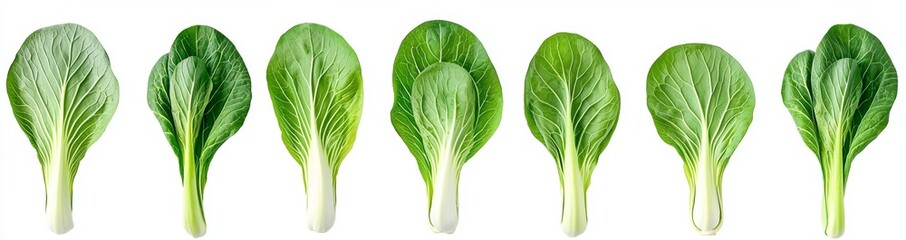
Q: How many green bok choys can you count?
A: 7